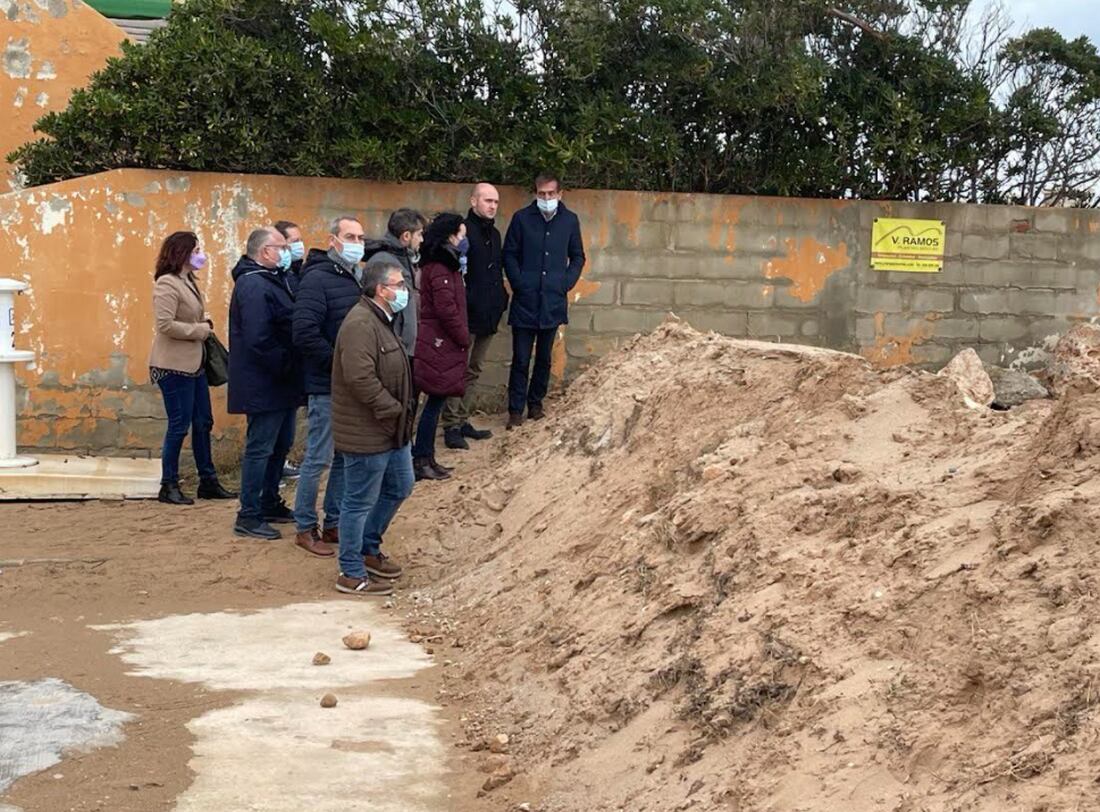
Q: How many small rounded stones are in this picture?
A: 3